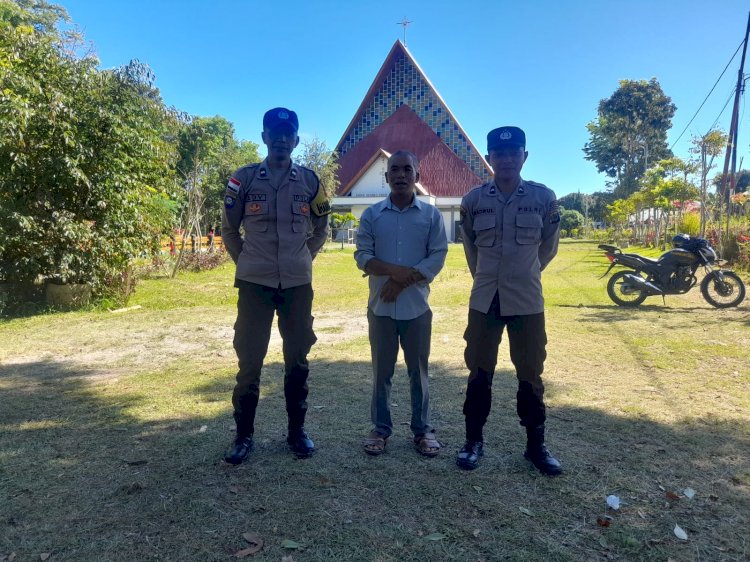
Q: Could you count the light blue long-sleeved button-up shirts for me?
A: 1